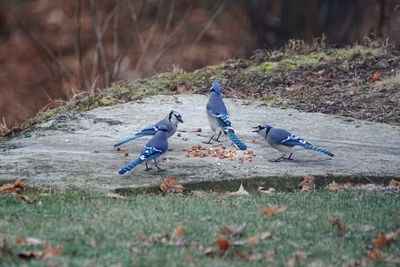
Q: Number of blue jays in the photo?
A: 4